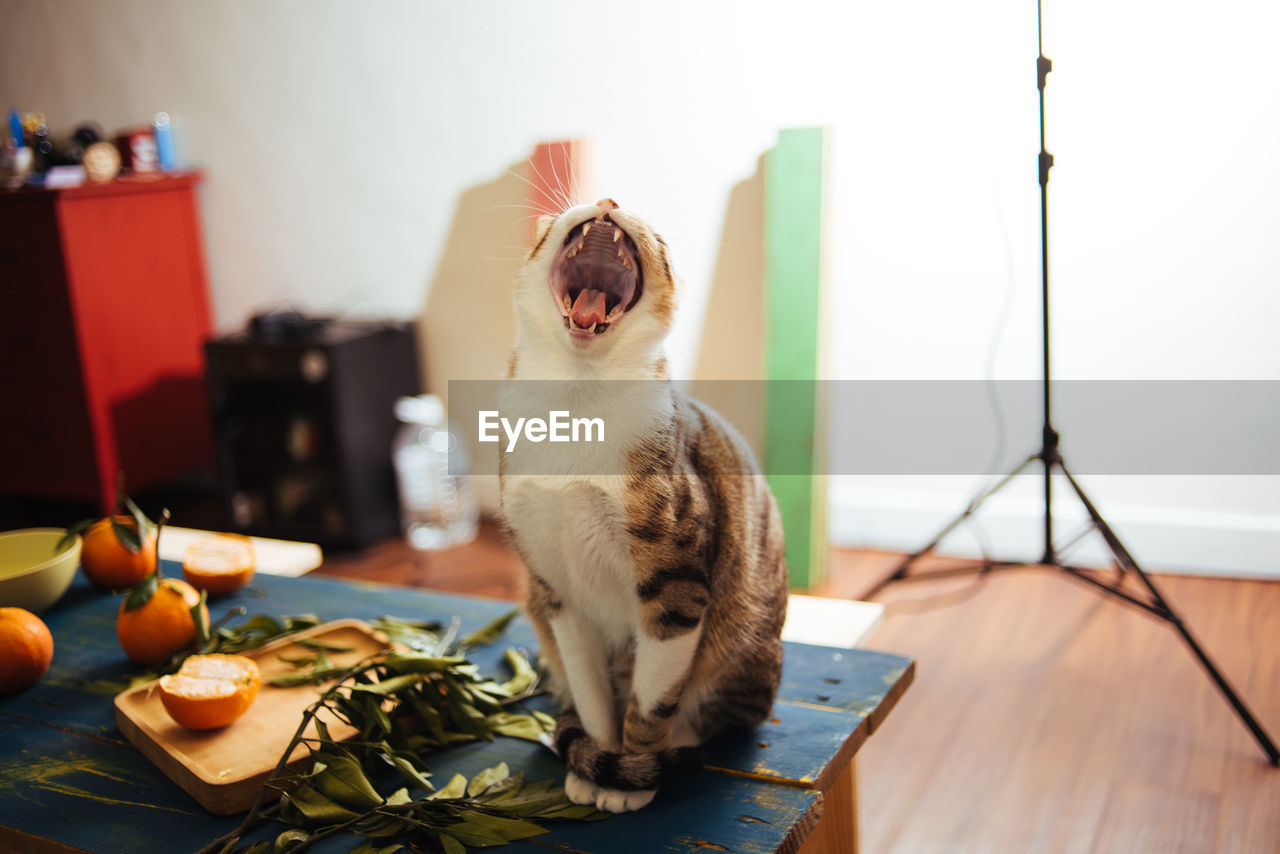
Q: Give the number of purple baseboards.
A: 0